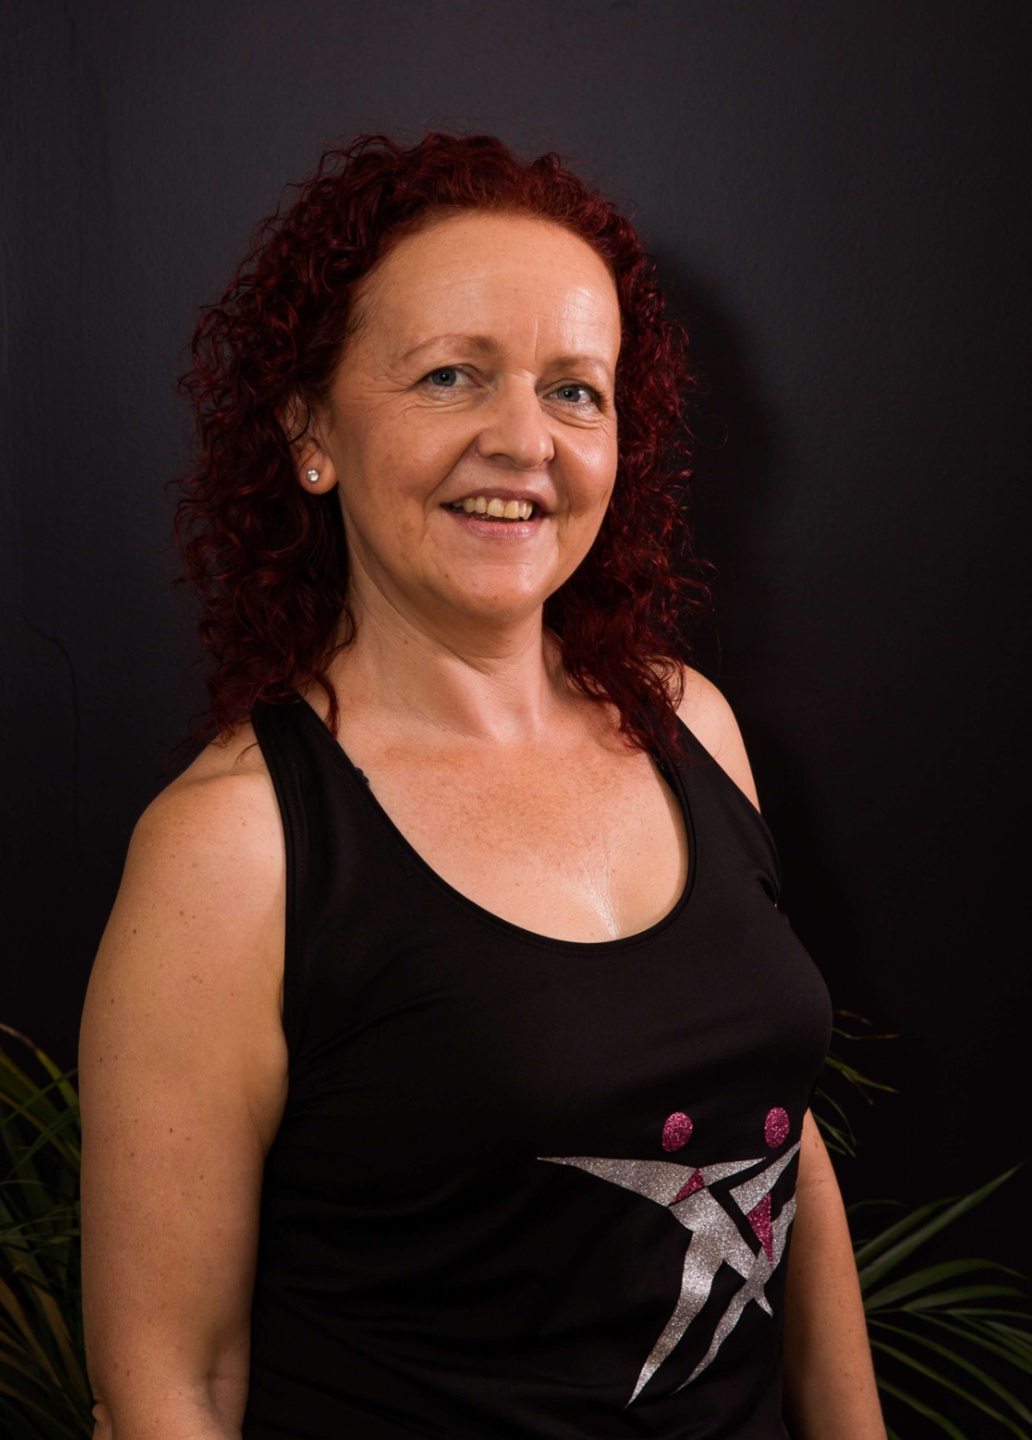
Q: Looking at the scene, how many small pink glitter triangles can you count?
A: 2